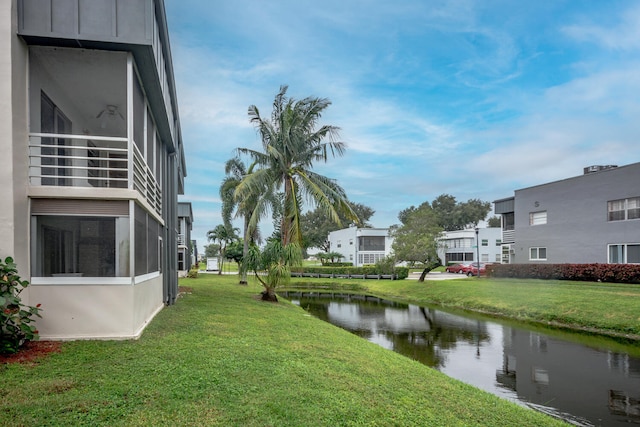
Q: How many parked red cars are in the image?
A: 2